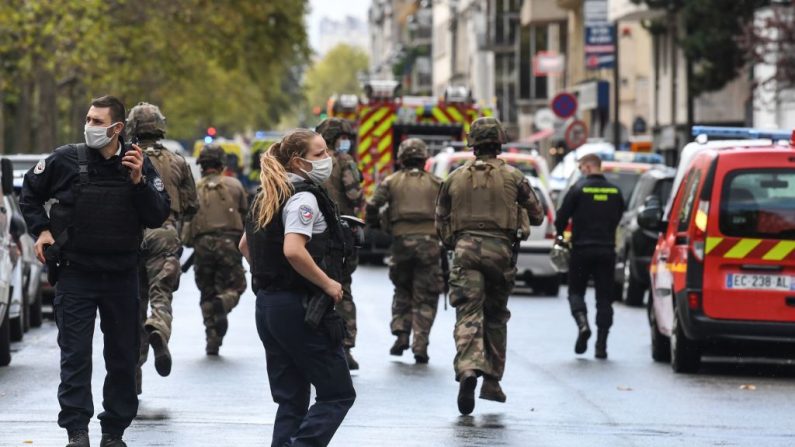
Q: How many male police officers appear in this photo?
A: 1